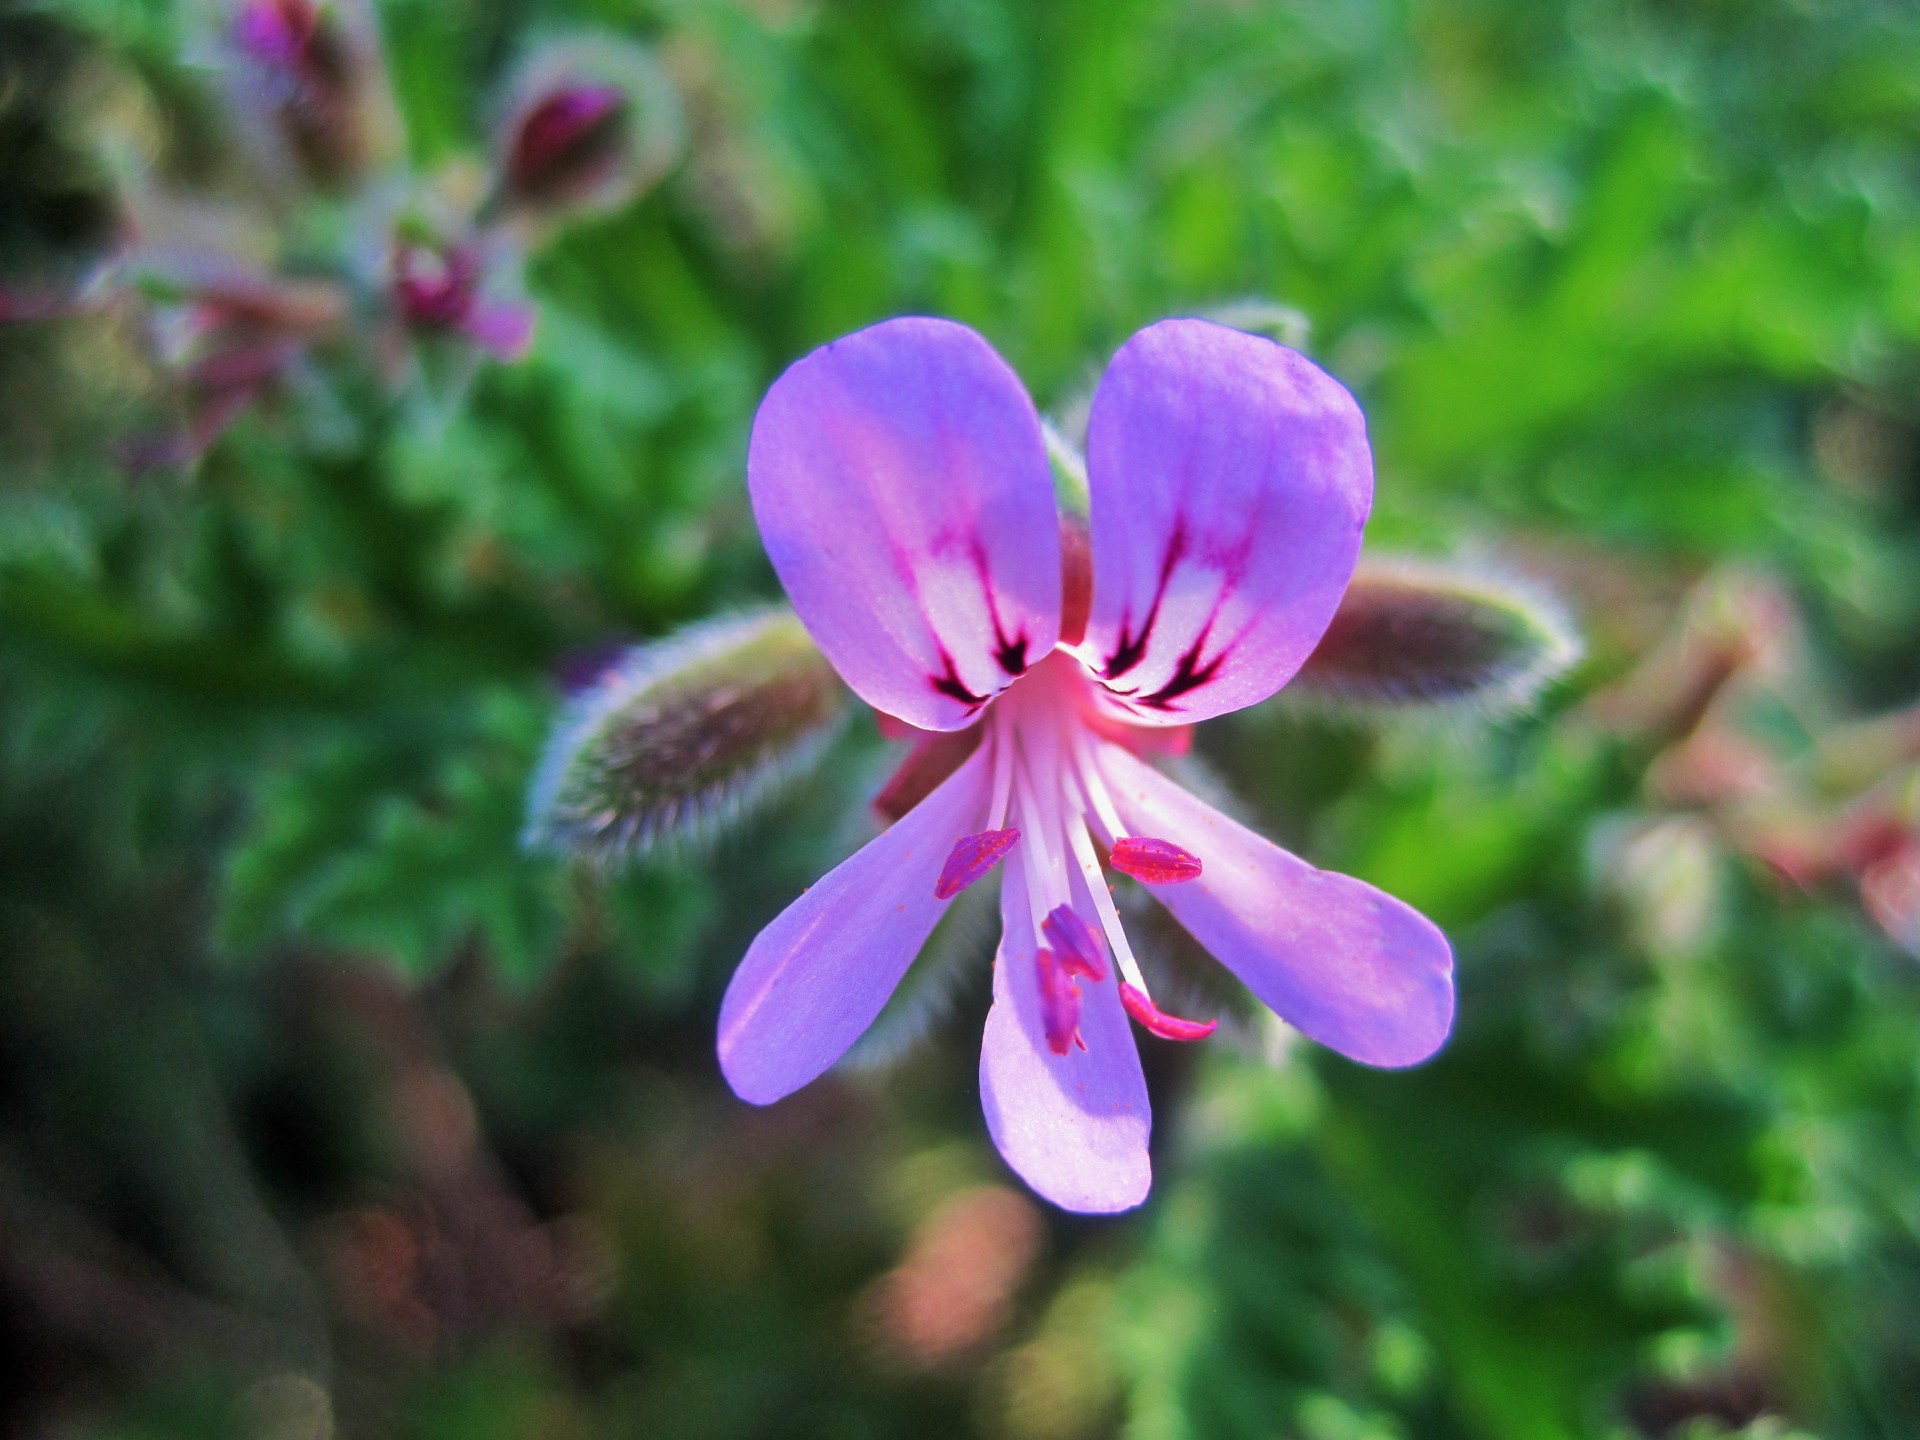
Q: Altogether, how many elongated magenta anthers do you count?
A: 5